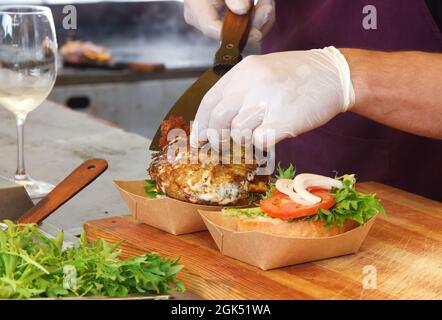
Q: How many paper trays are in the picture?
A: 2